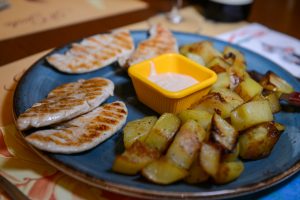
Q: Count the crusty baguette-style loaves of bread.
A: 0